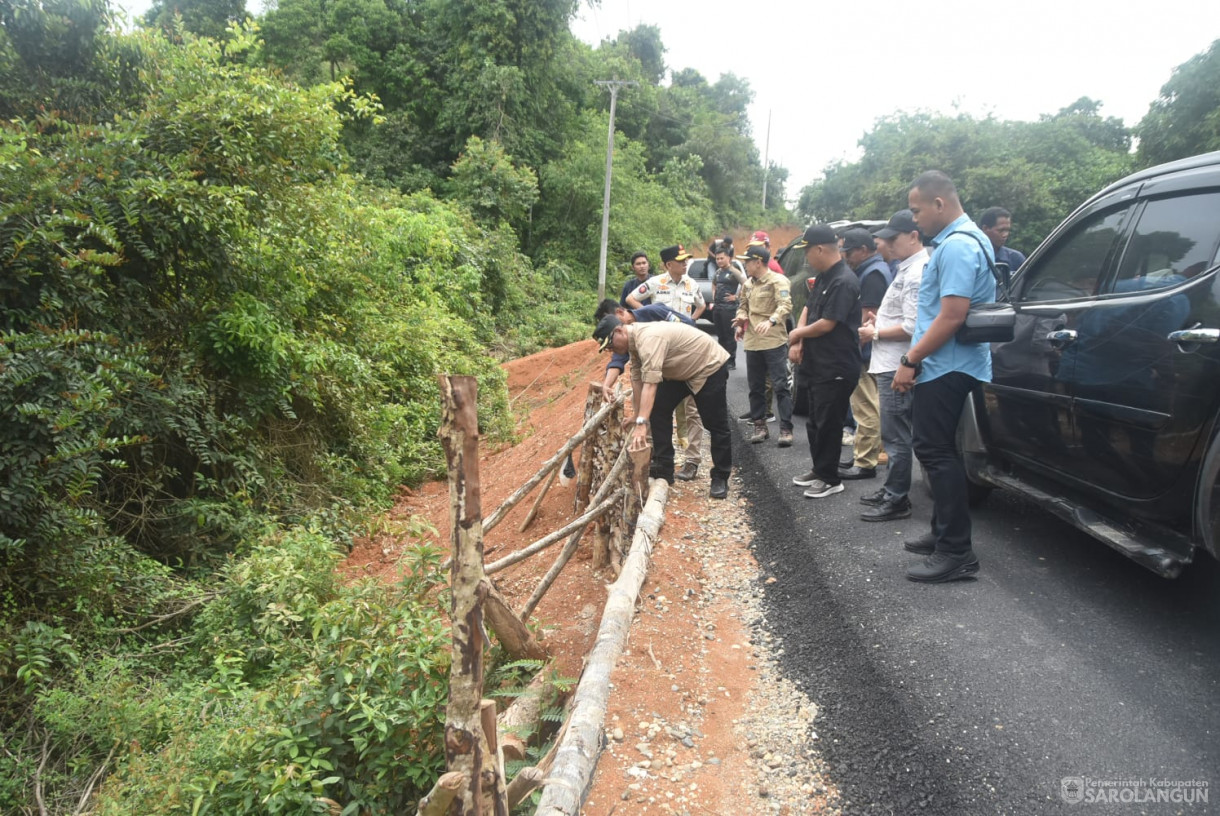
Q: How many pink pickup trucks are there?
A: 0